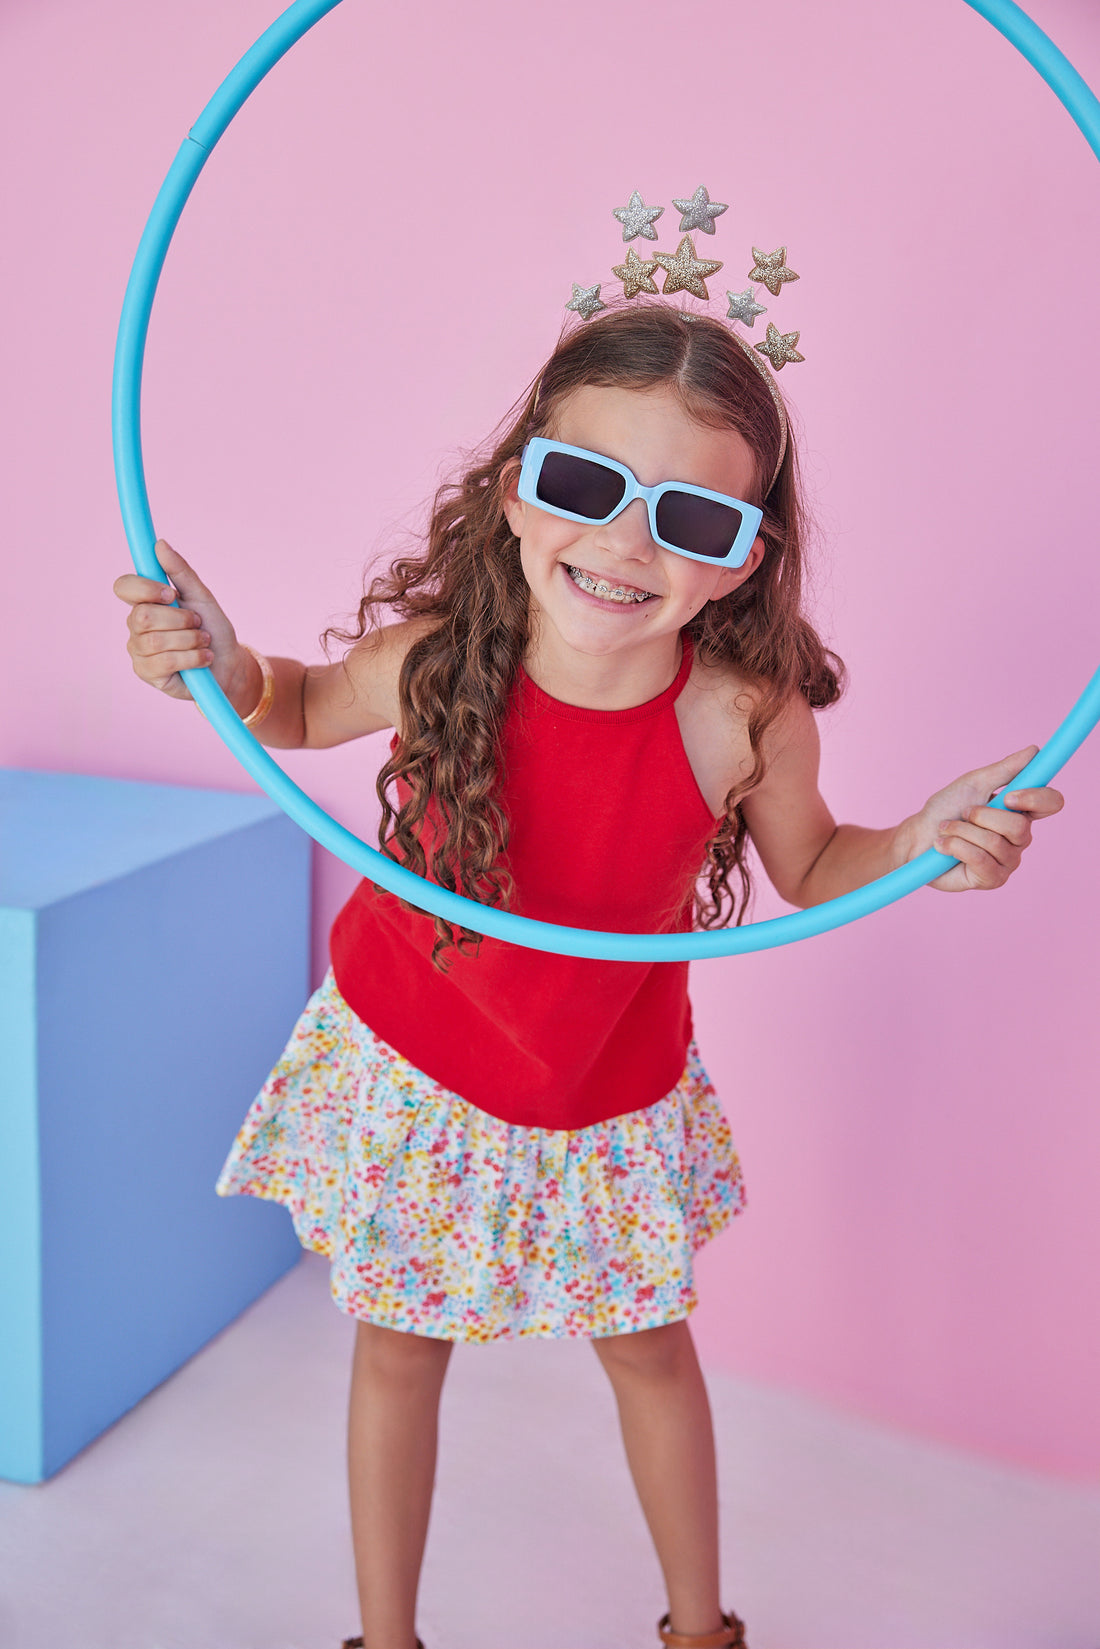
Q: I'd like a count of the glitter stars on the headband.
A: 8